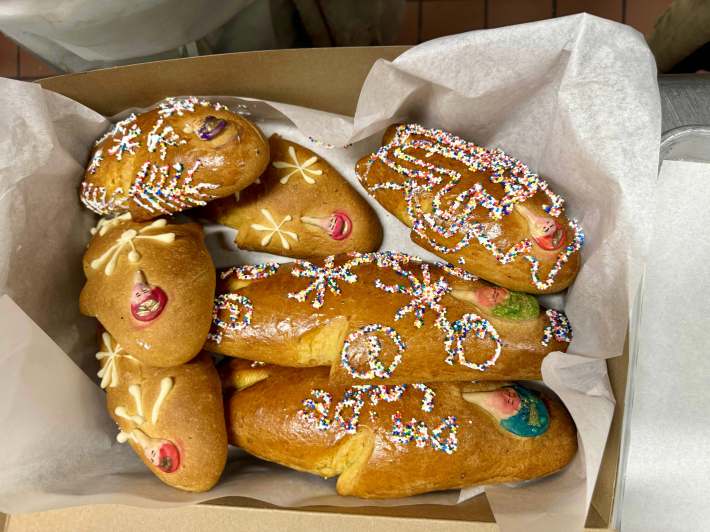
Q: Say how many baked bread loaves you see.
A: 7